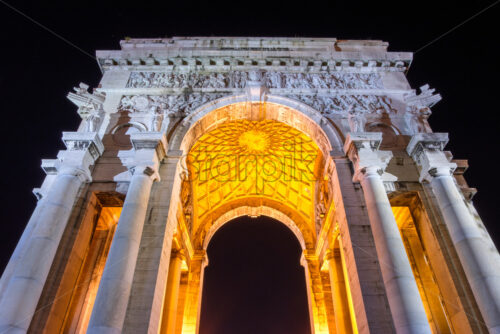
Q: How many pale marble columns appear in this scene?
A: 4